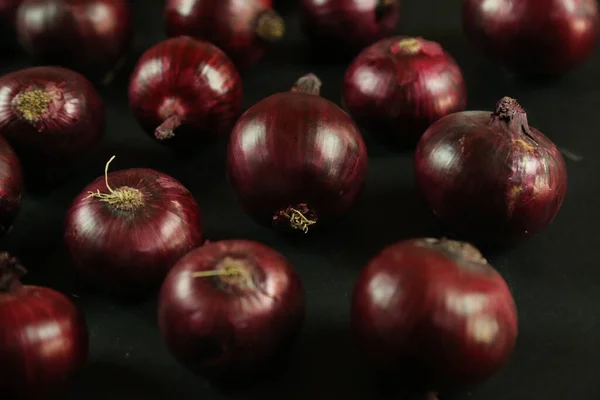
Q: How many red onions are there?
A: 15